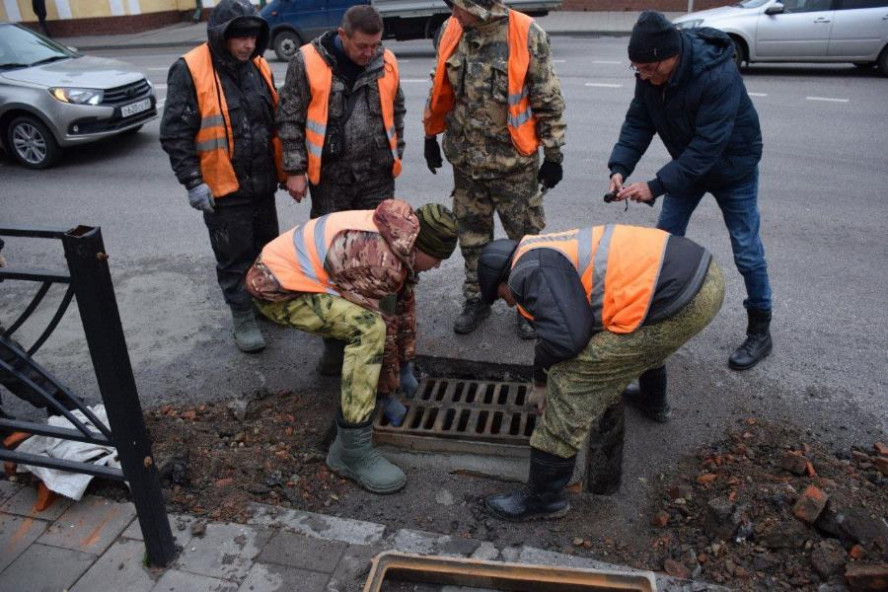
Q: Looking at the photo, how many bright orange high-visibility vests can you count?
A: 5